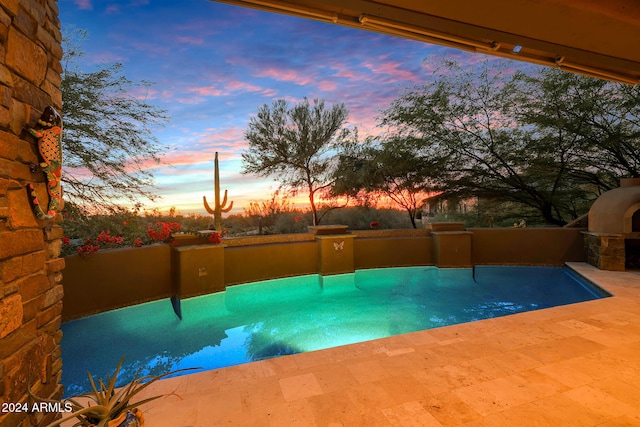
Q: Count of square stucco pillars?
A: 3